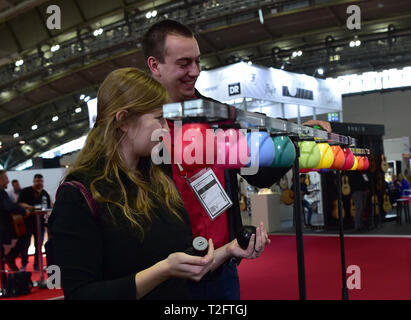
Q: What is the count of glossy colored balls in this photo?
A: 11